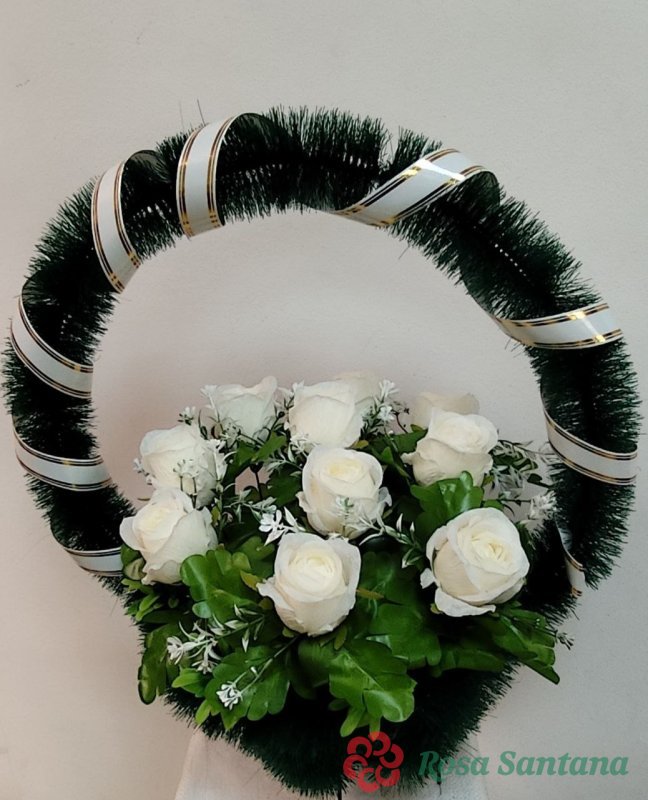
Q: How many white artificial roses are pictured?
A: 10